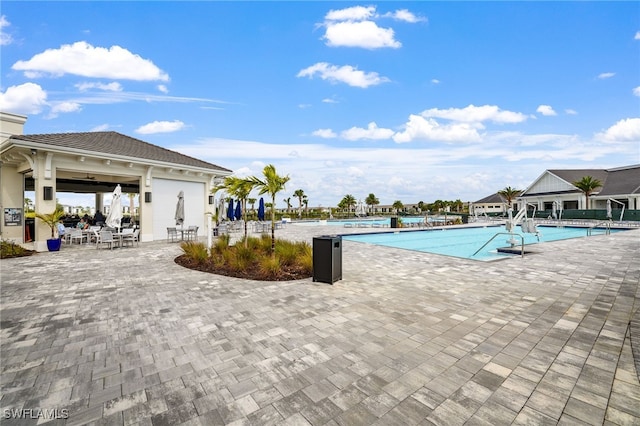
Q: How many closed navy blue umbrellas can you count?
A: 3